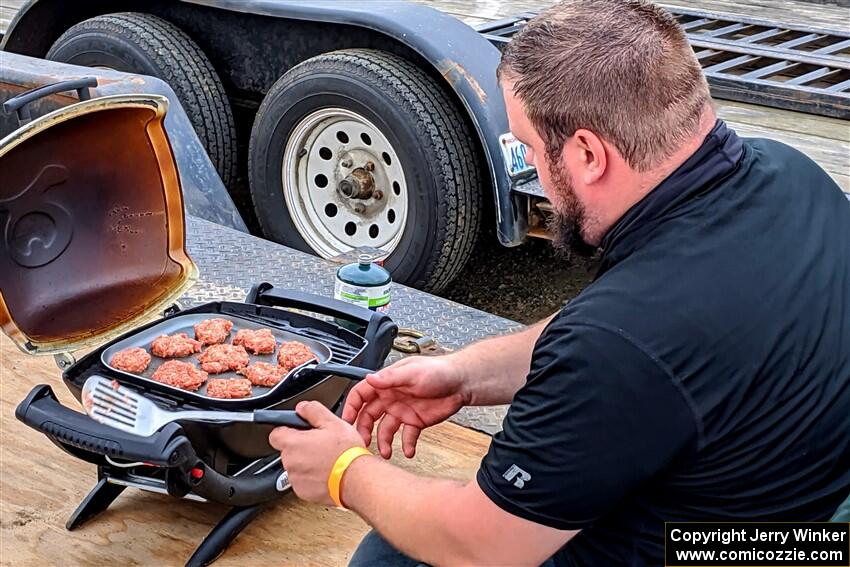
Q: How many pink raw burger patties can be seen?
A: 9